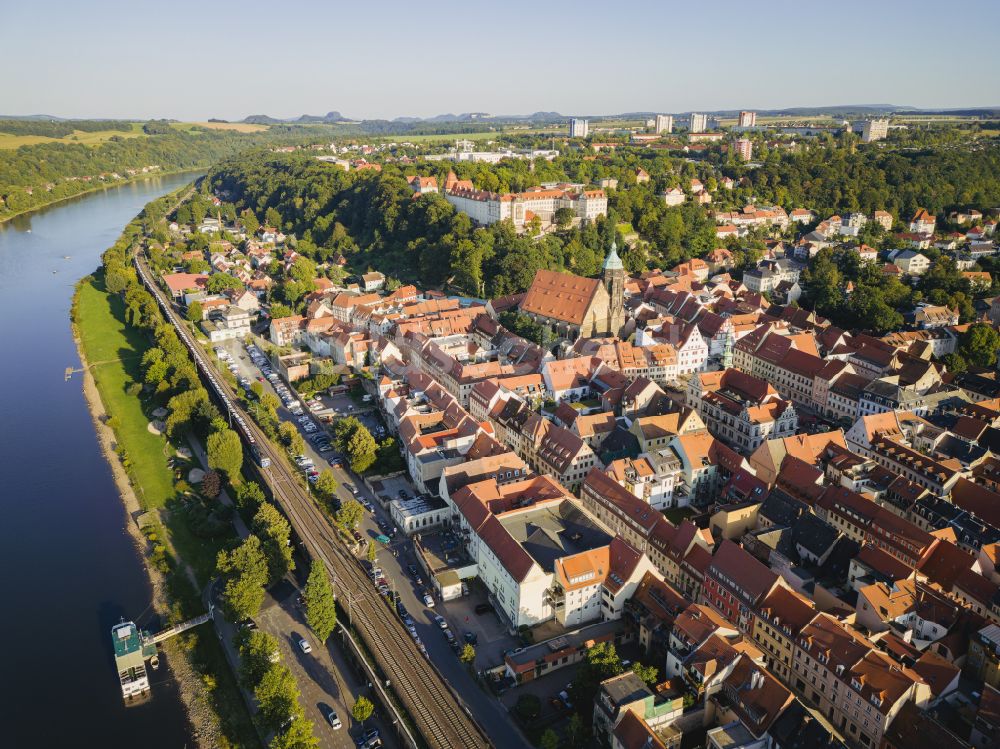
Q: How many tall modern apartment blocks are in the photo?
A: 6